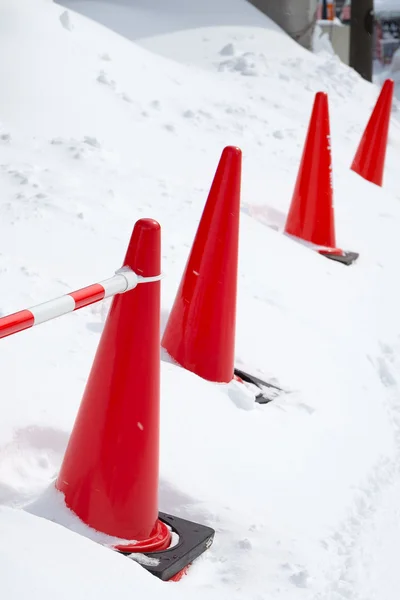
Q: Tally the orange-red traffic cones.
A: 4